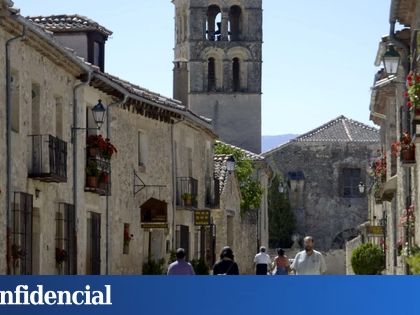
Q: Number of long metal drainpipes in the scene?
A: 4